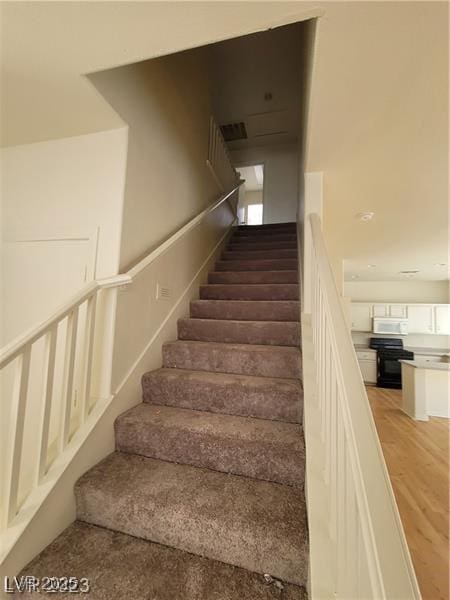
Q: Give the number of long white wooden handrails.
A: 2